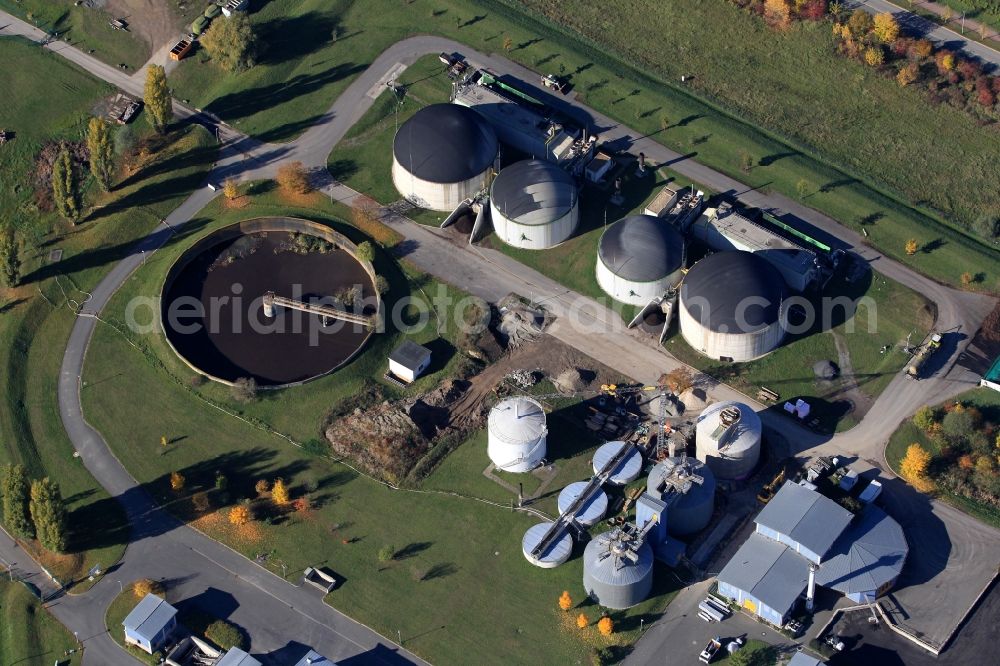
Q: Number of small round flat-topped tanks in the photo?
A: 3